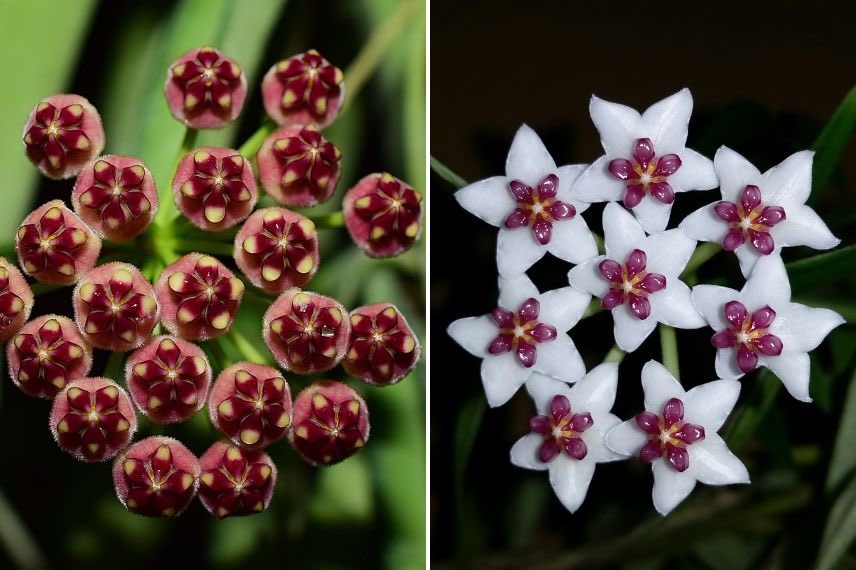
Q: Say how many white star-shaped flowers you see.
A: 8